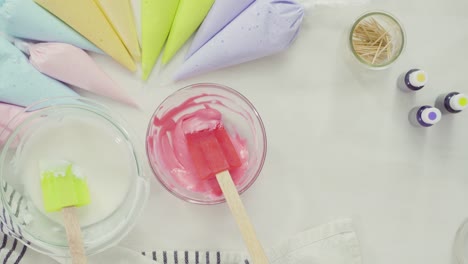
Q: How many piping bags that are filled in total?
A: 10